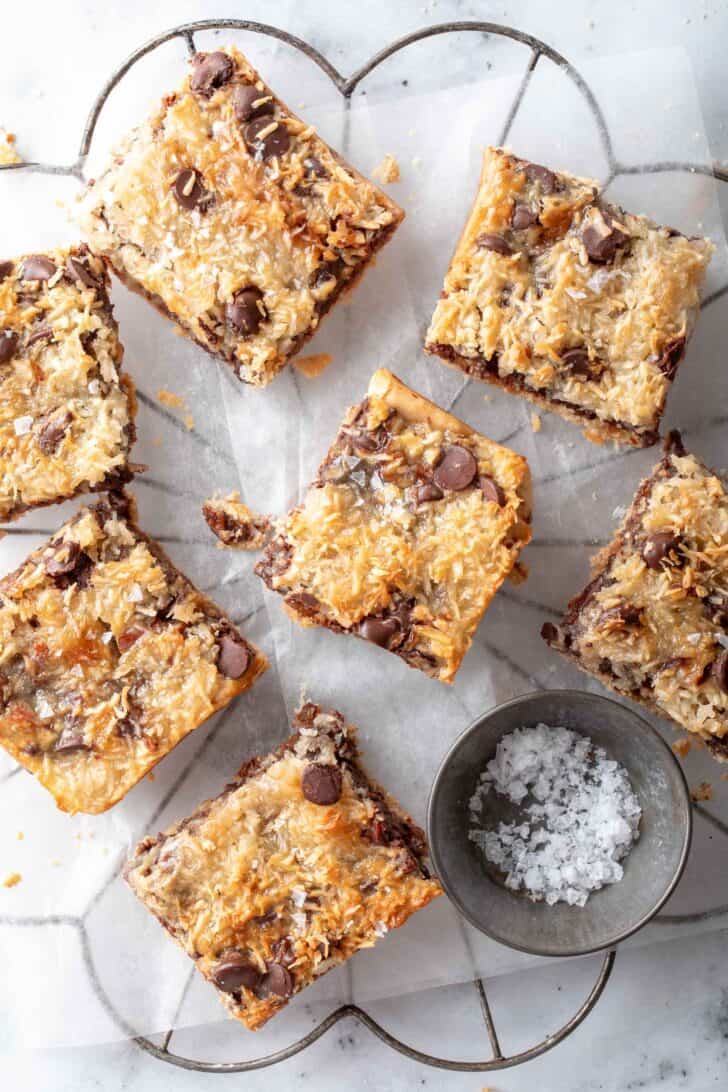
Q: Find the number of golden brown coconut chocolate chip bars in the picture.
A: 7